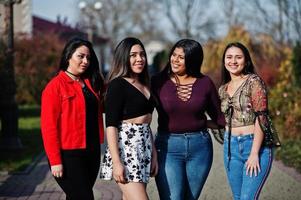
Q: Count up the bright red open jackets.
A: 1